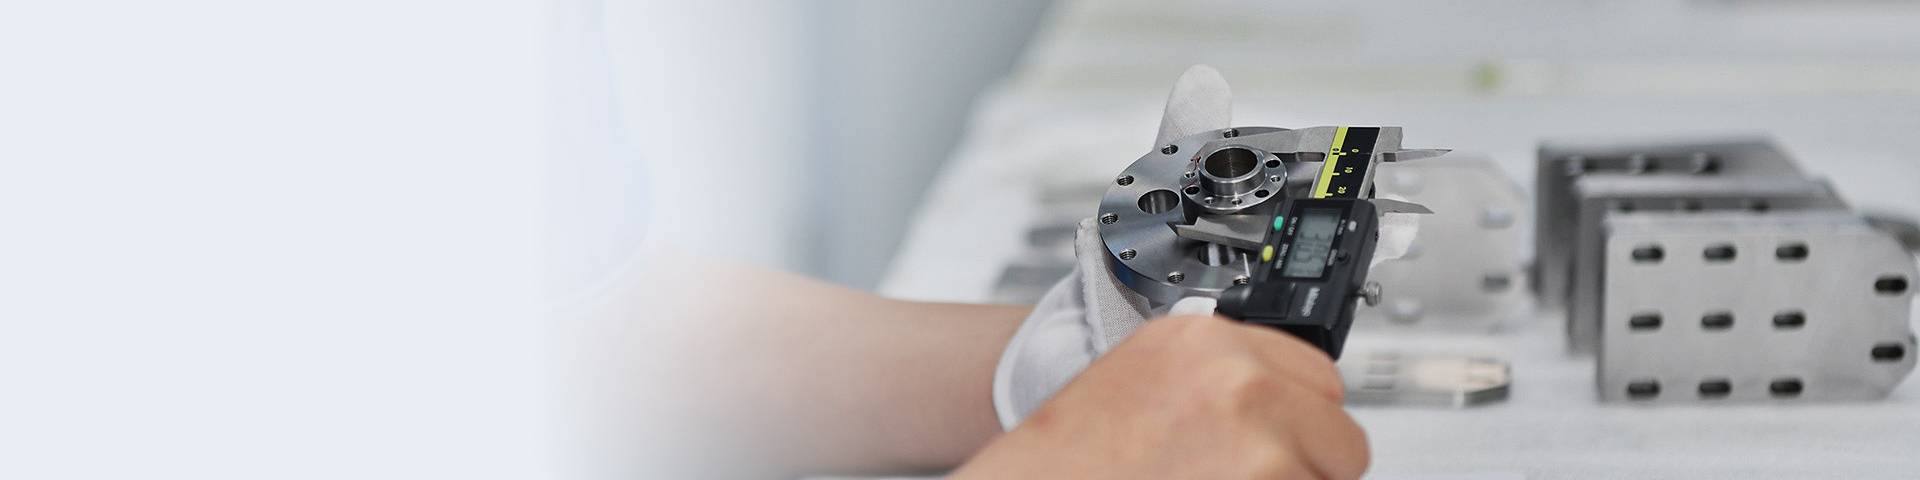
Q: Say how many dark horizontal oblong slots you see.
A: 11